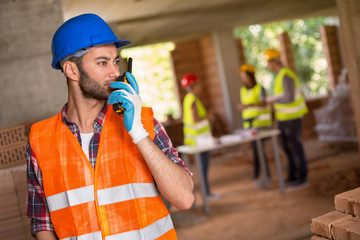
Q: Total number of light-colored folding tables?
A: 1